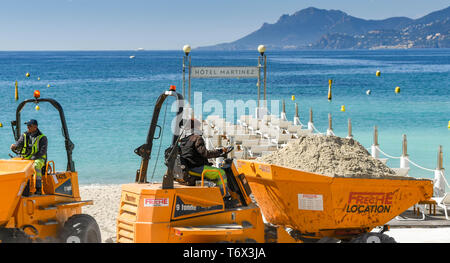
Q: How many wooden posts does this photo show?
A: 8